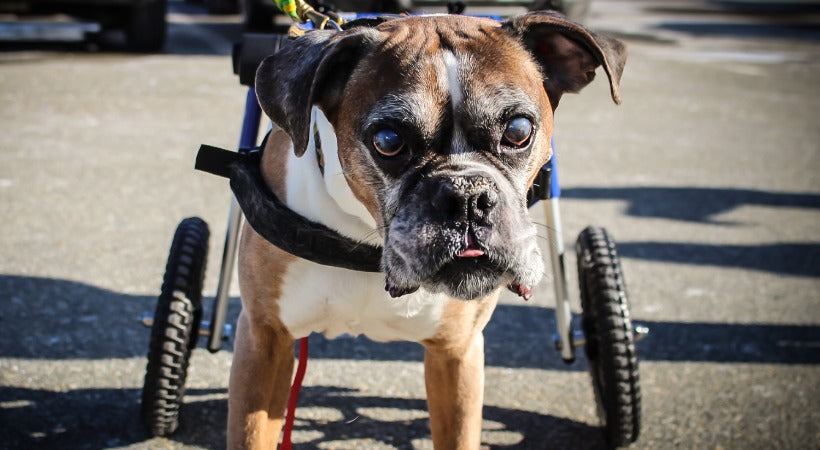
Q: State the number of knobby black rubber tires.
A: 2